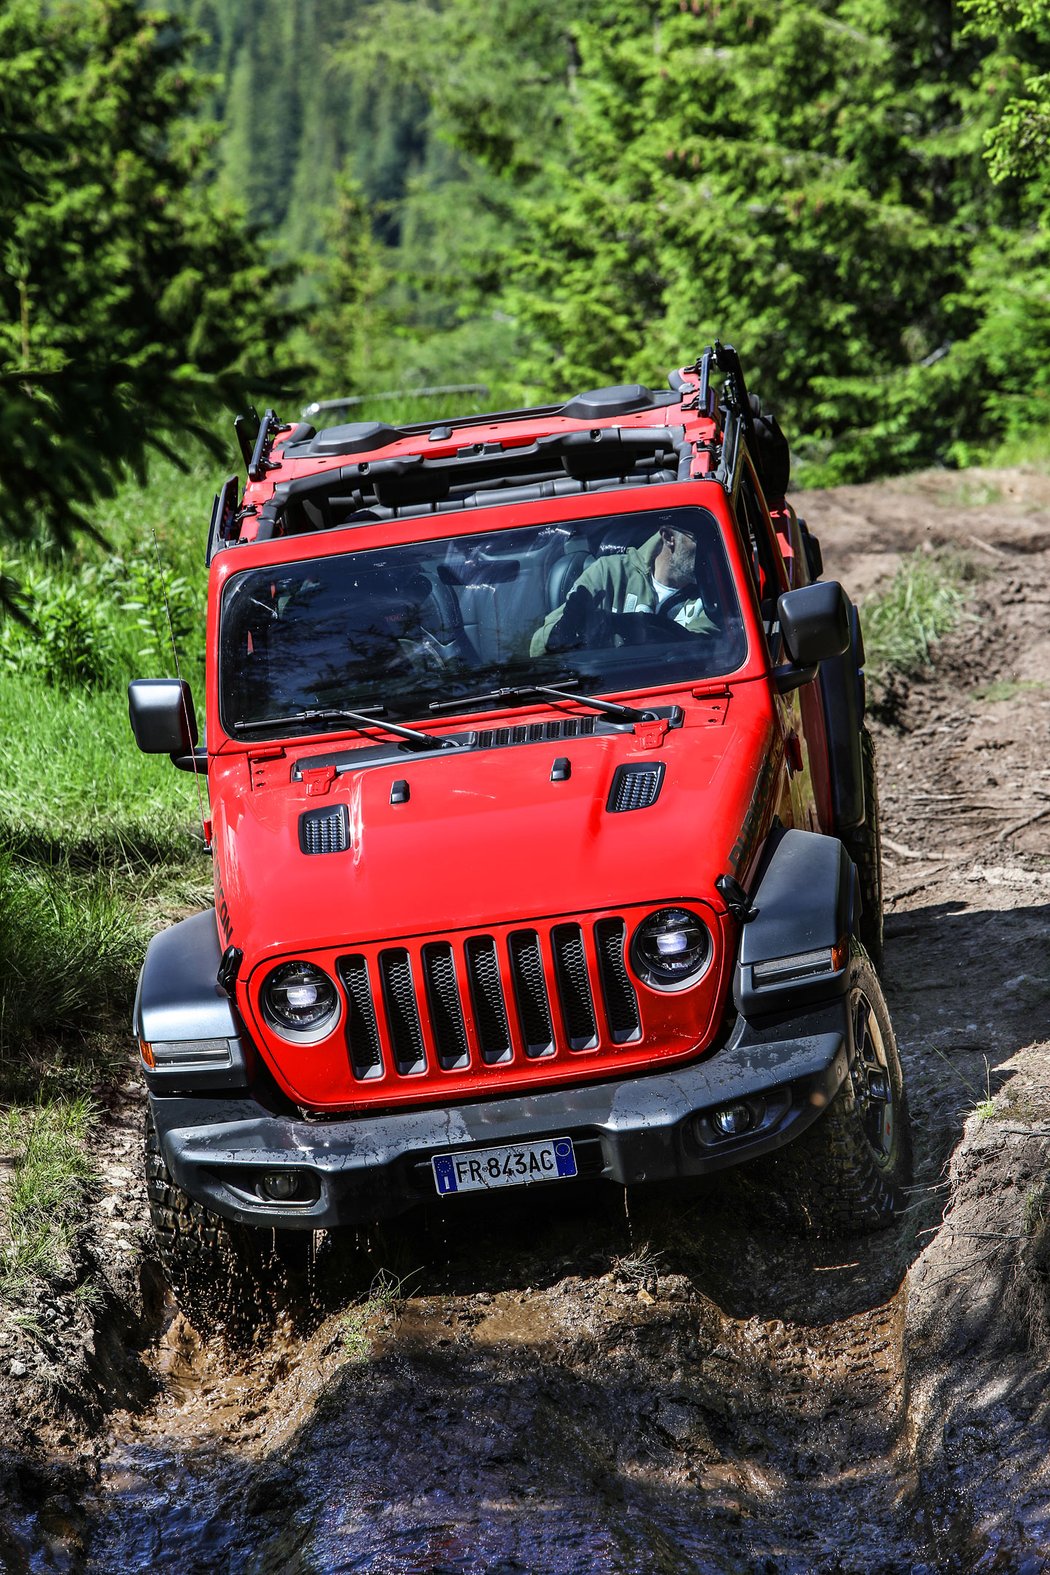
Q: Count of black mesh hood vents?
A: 2